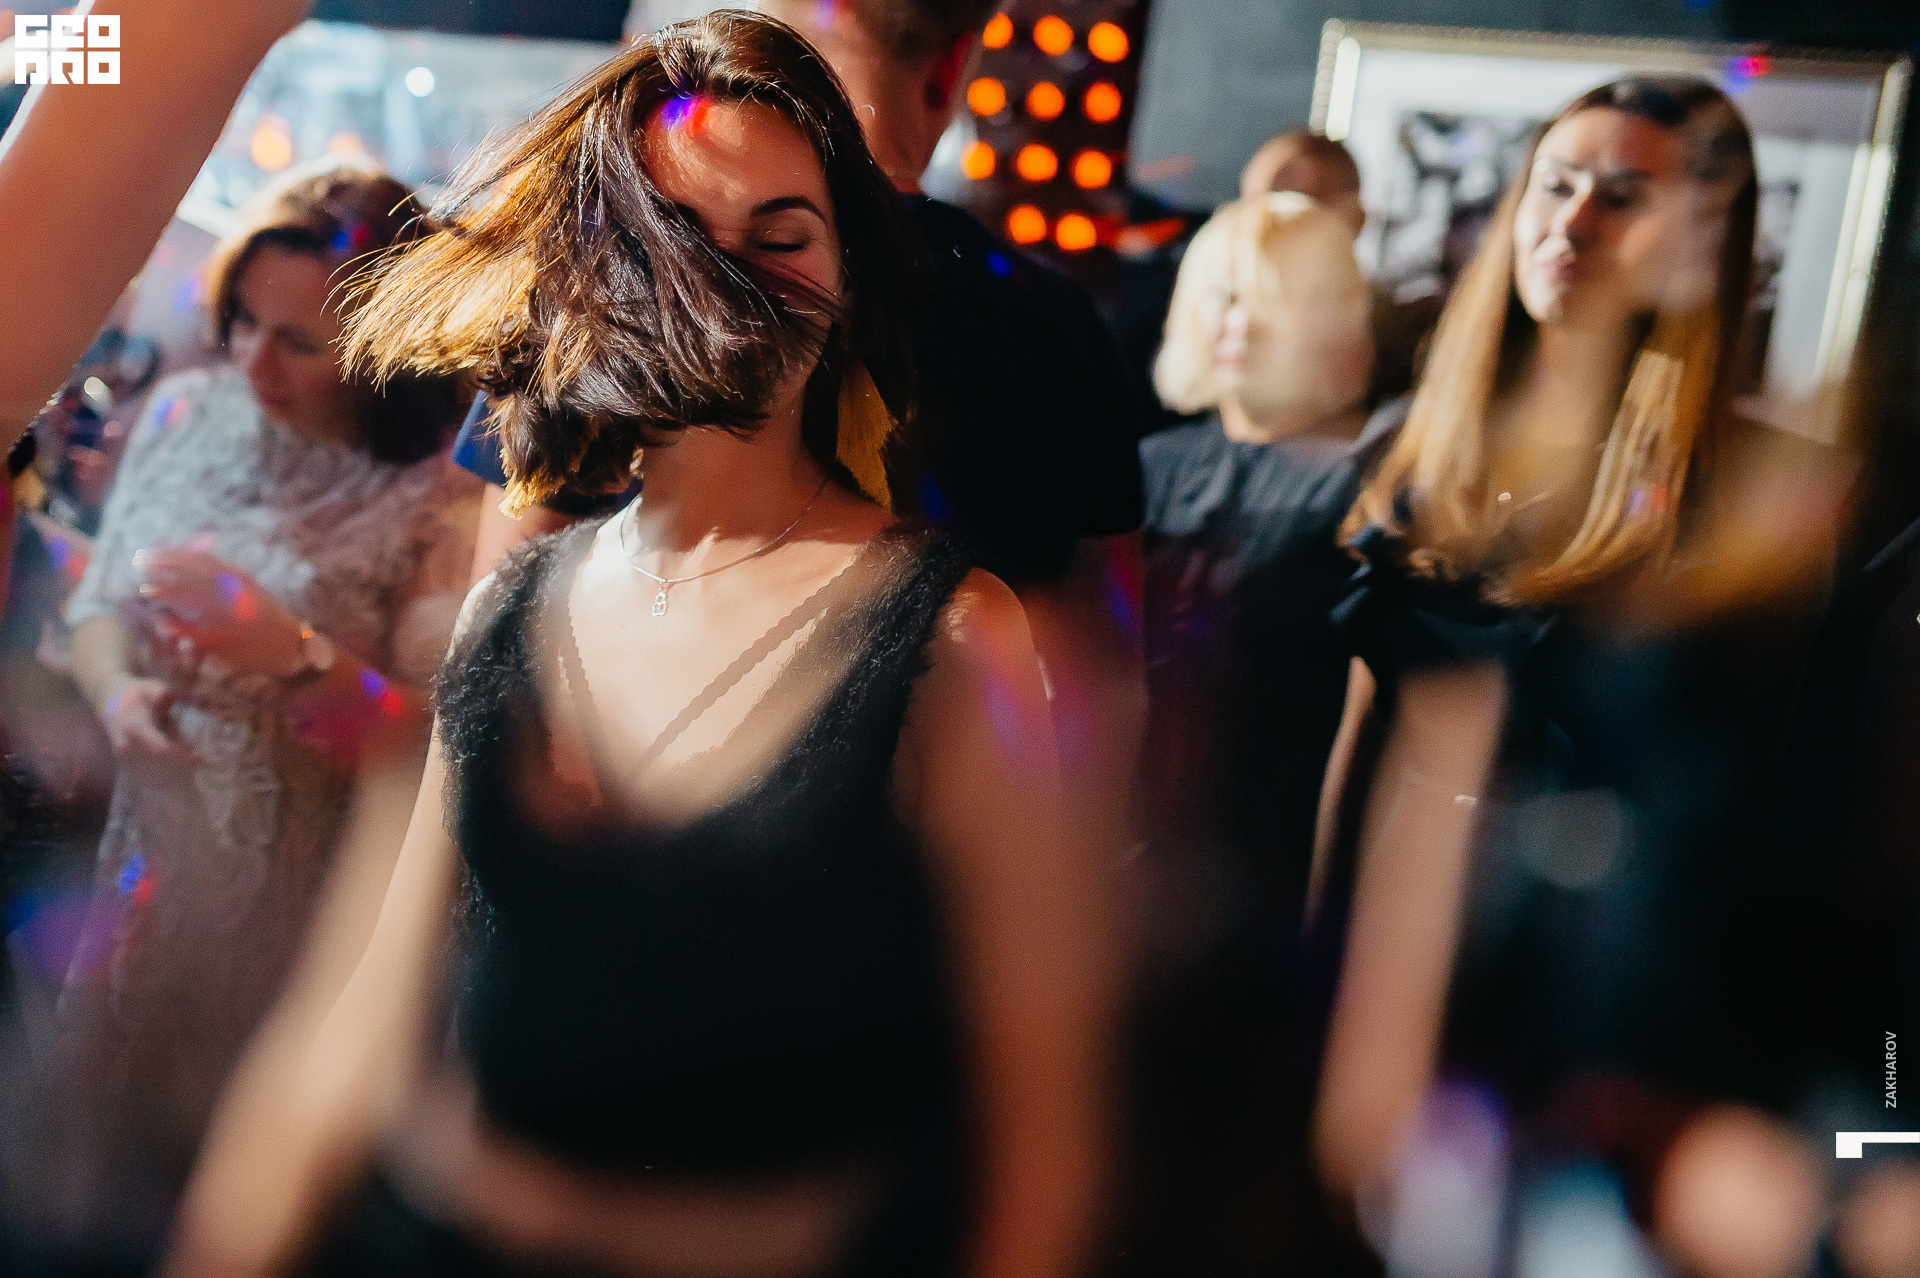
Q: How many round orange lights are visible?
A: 11